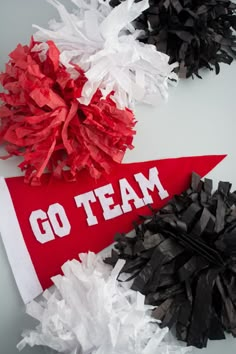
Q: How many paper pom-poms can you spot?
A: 5